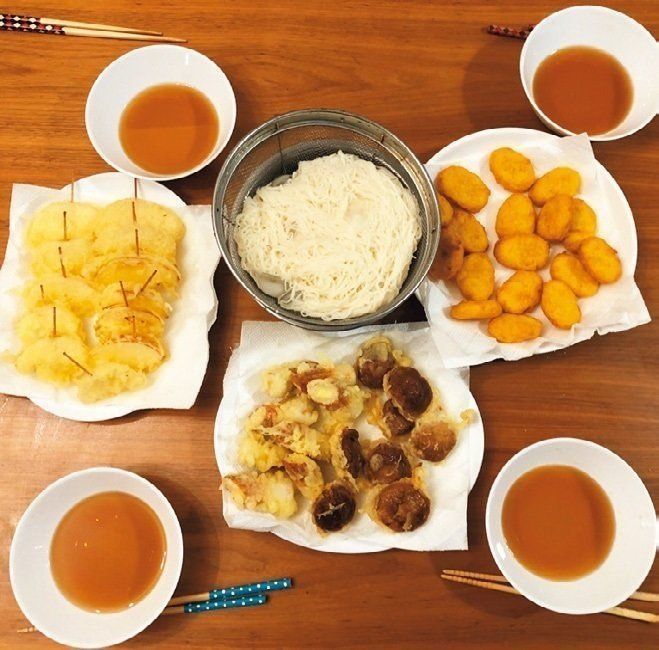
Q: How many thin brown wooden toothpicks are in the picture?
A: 12